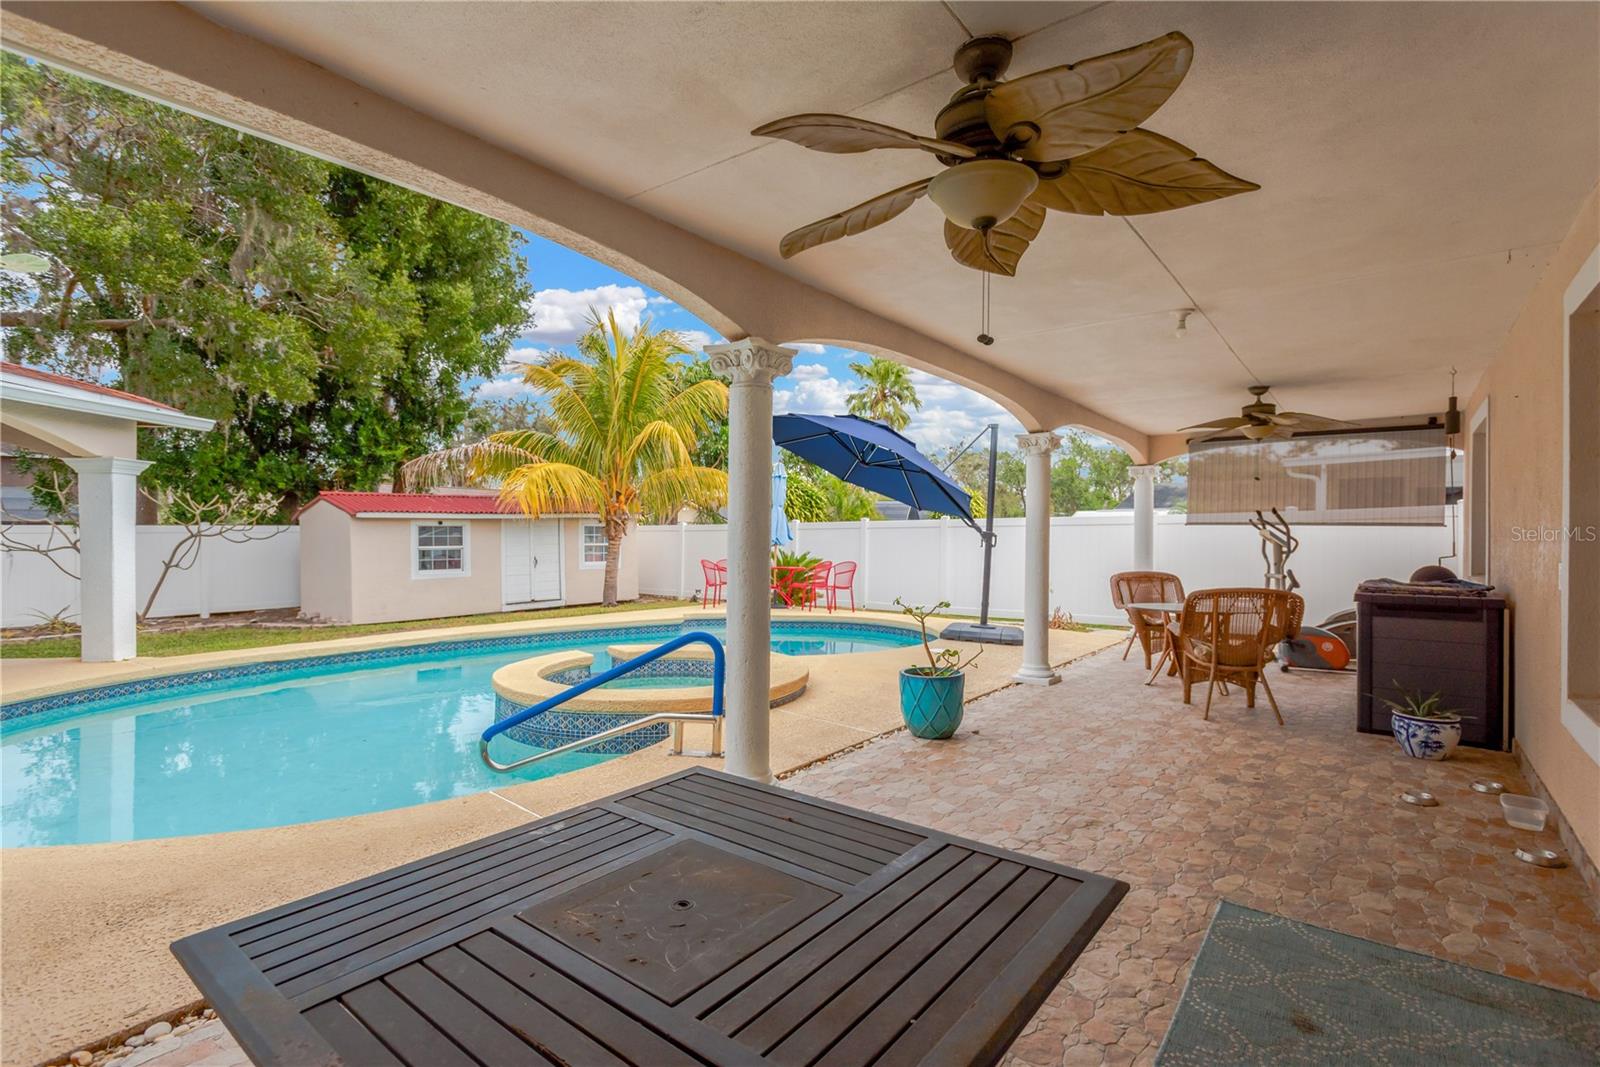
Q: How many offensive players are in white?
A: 0